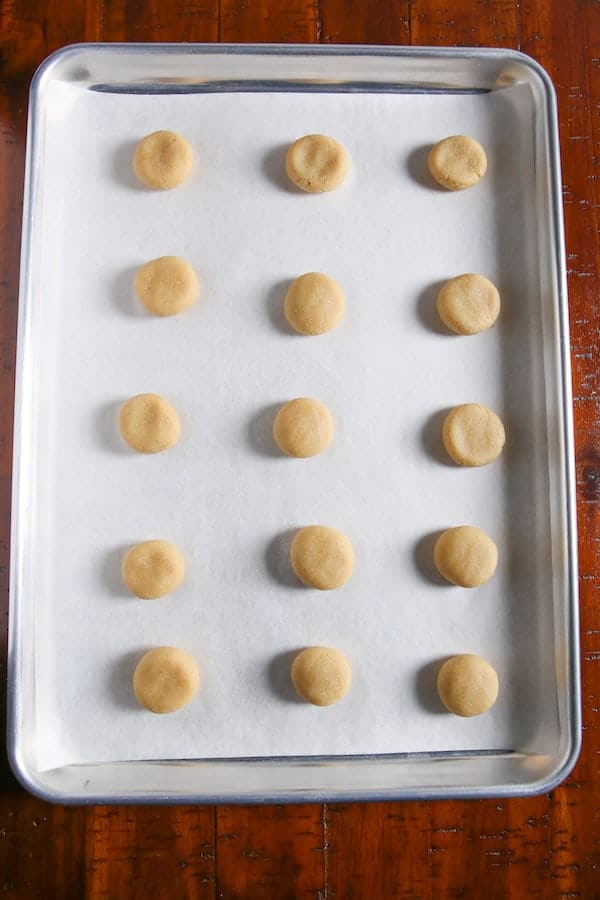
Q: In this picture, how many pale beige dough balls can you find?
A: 15